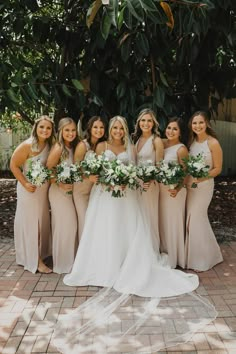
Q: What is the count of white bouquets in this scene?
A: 7